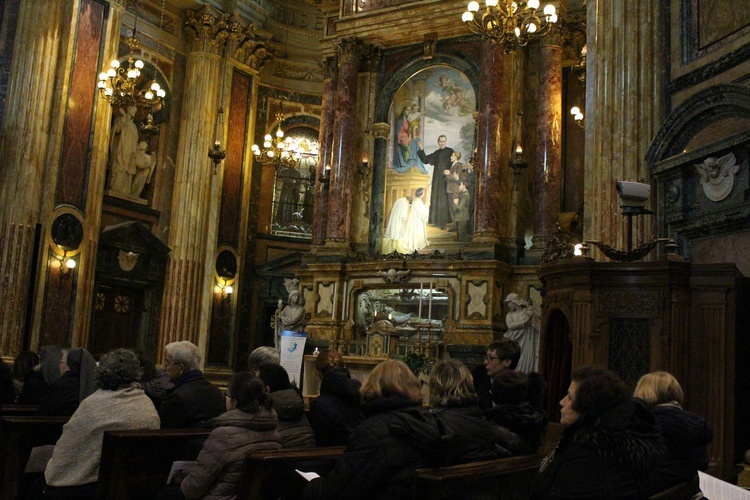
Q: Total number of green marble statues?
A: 0